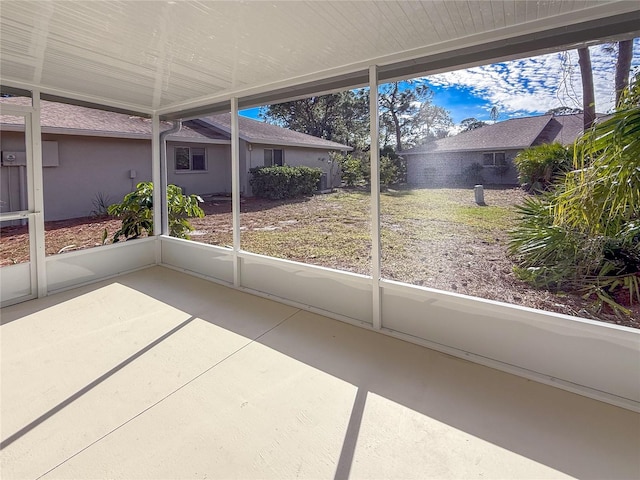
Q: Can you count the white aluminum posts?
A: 4